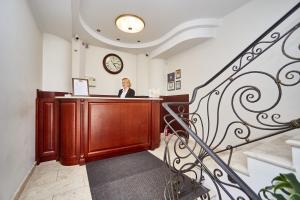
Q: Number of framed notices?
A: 5